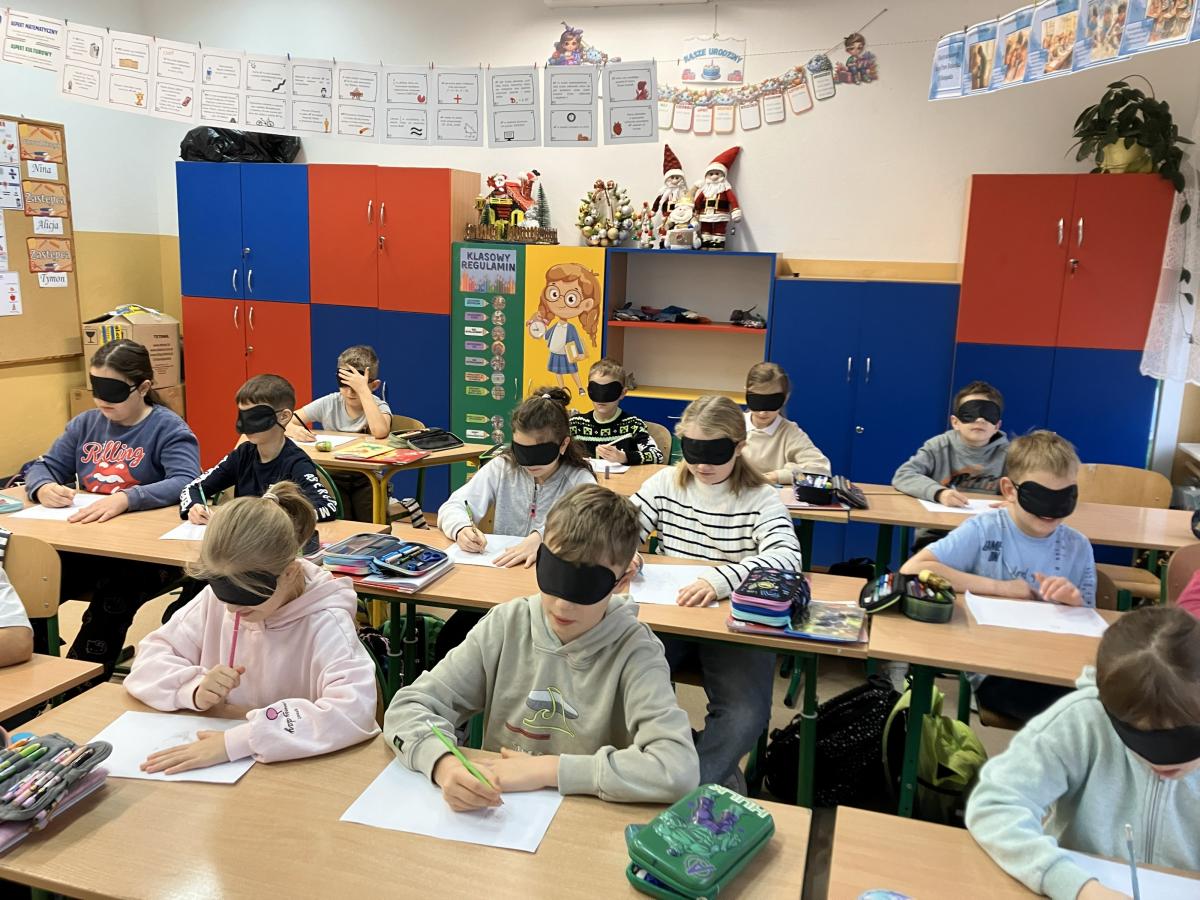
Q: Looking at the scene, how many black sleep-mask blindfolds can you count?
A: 12